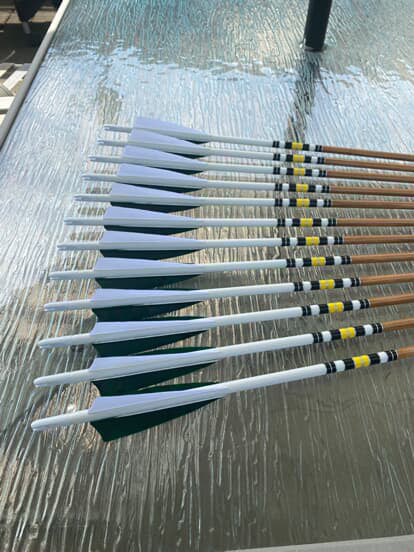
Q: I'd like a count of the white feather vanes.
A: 12